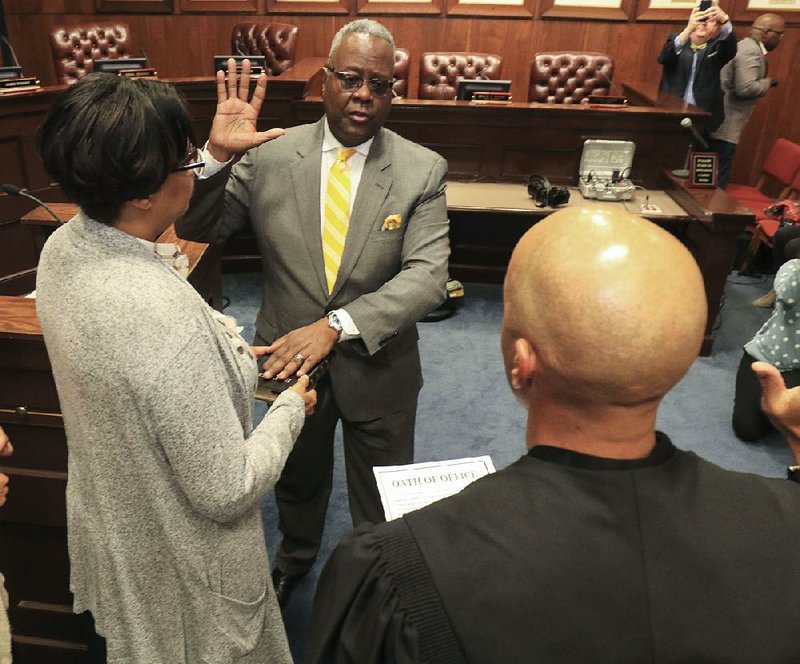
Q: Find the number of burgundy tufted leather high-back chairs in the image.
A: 5